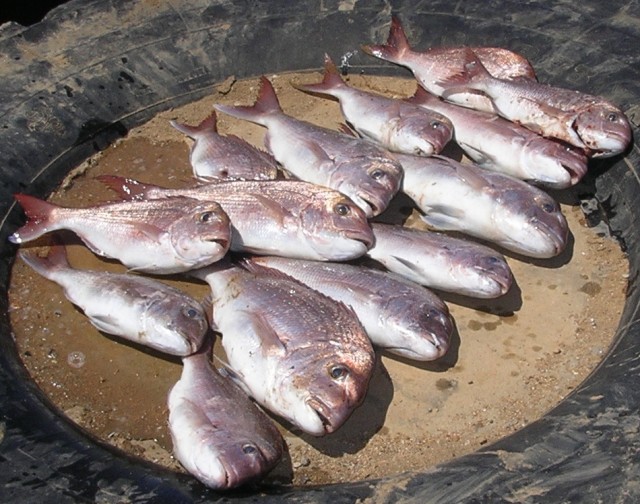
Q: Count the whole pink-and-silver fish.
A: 14